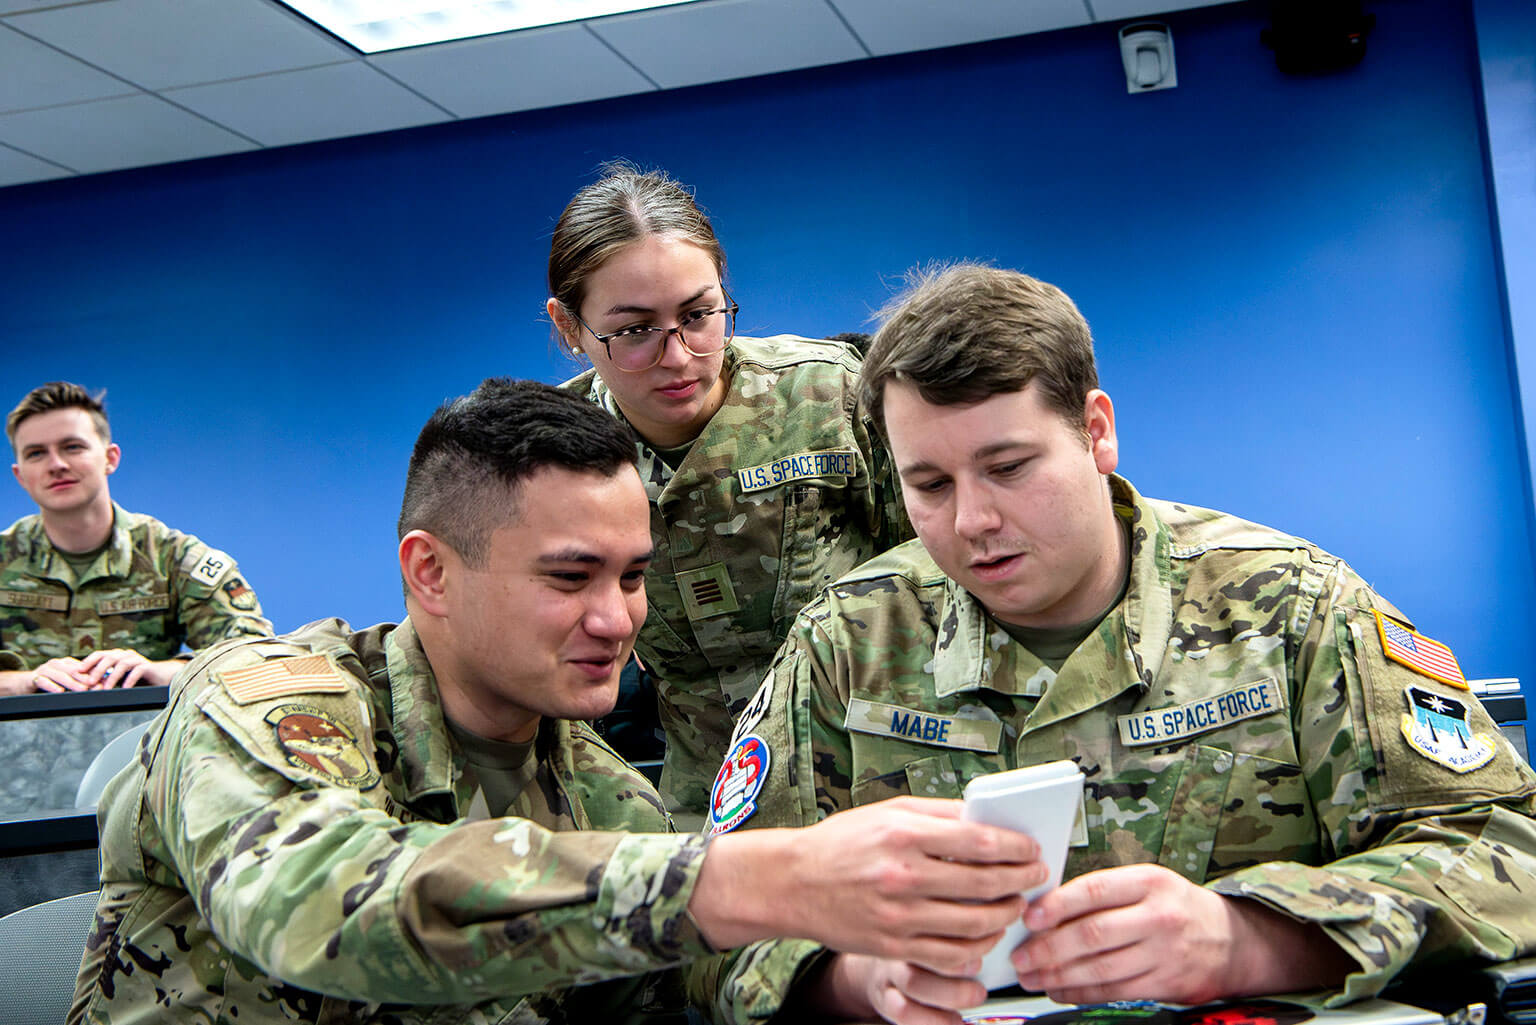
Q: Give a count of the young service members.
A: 4